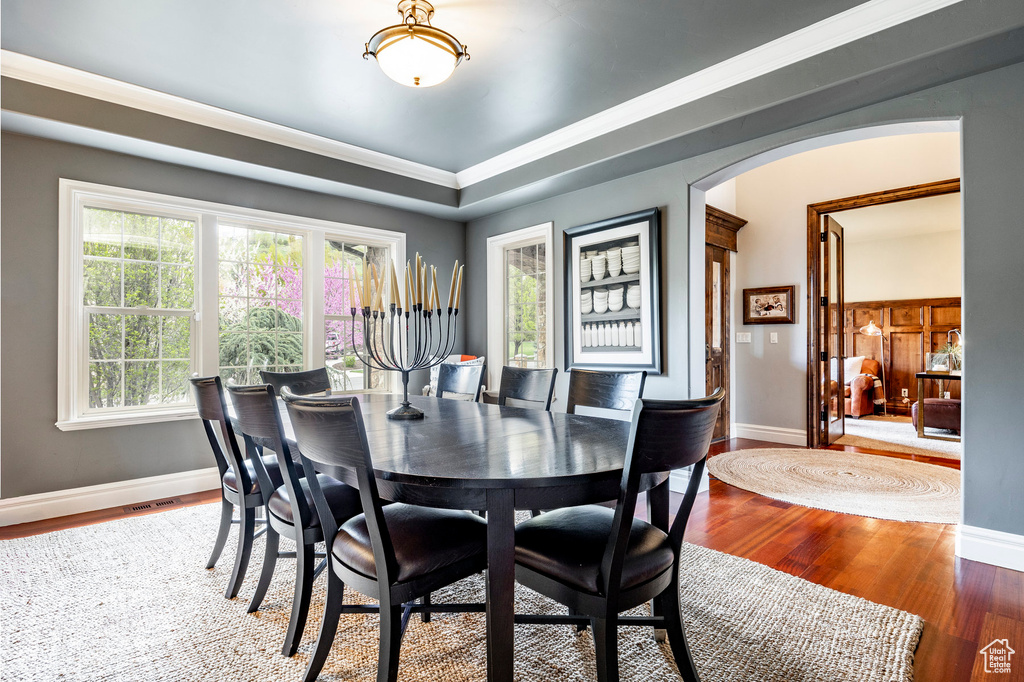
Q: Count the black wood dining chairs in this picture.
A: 8